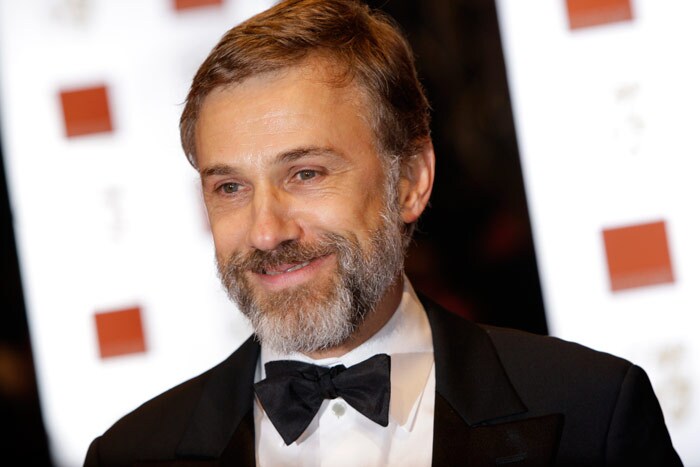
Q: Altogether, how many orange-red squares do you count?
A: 5